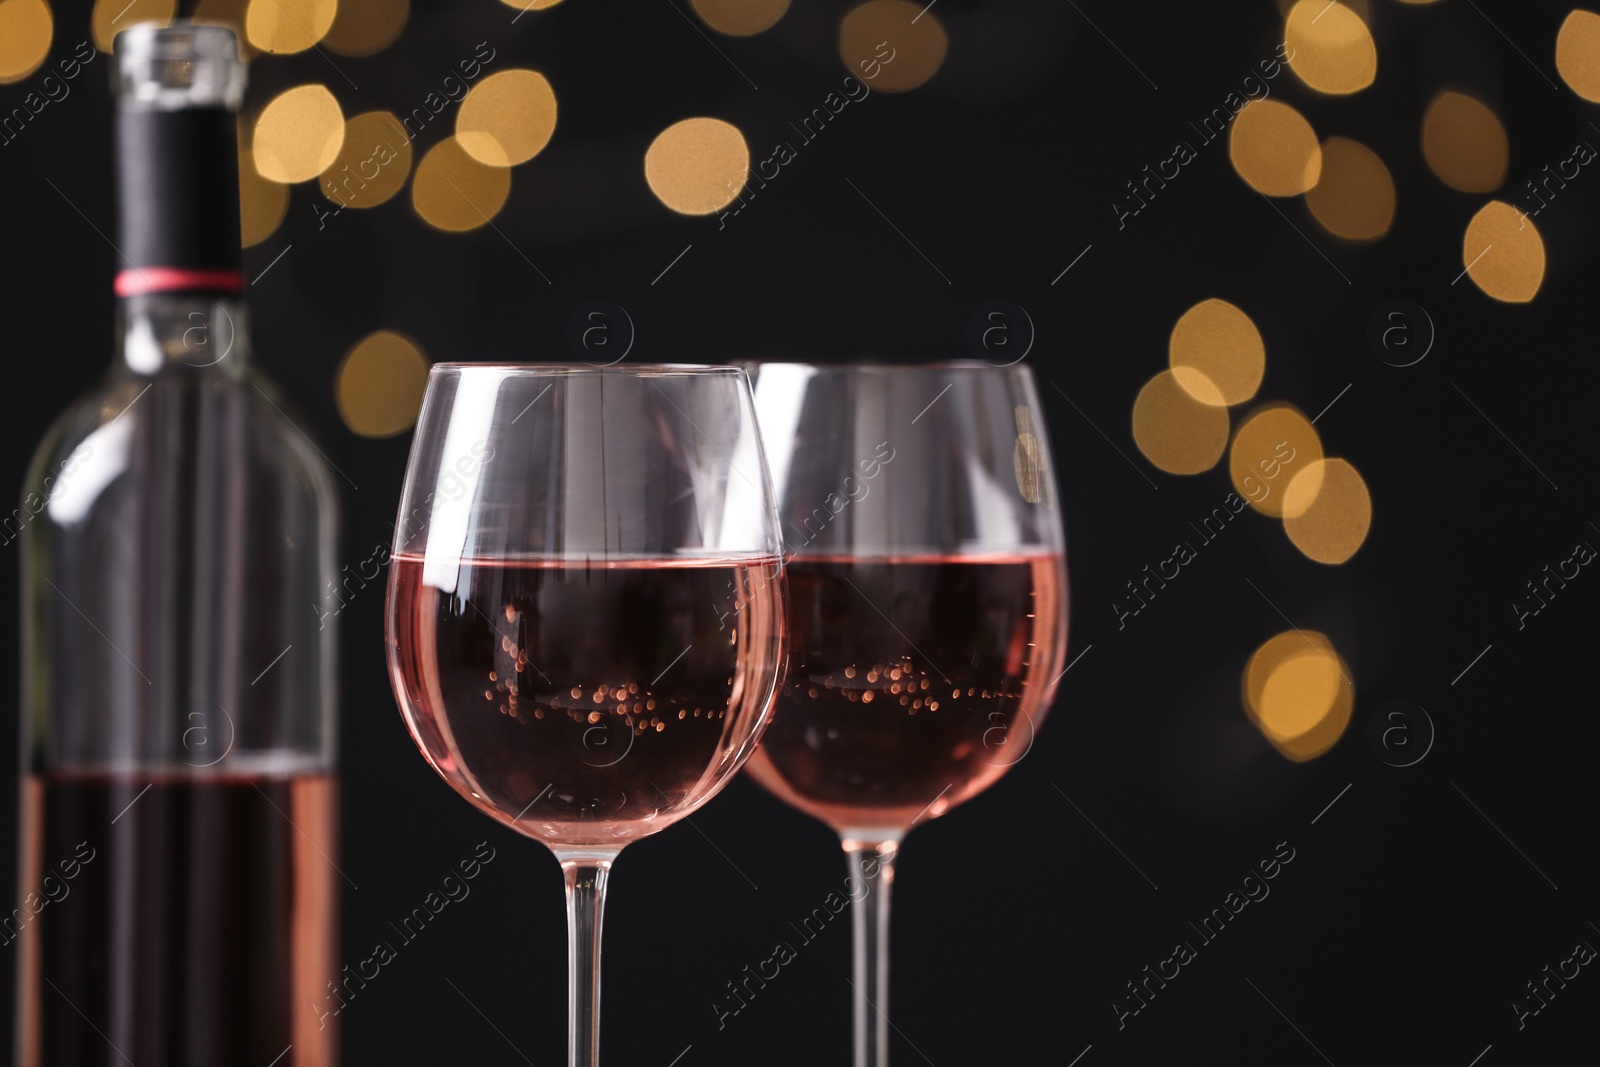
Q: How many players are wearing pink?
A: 0